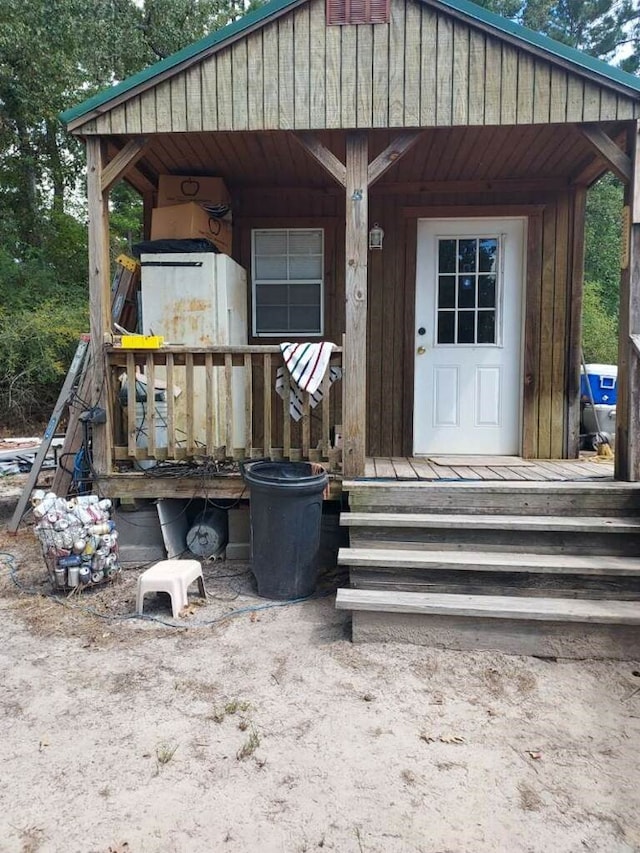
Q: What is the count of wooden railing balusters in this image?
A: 11